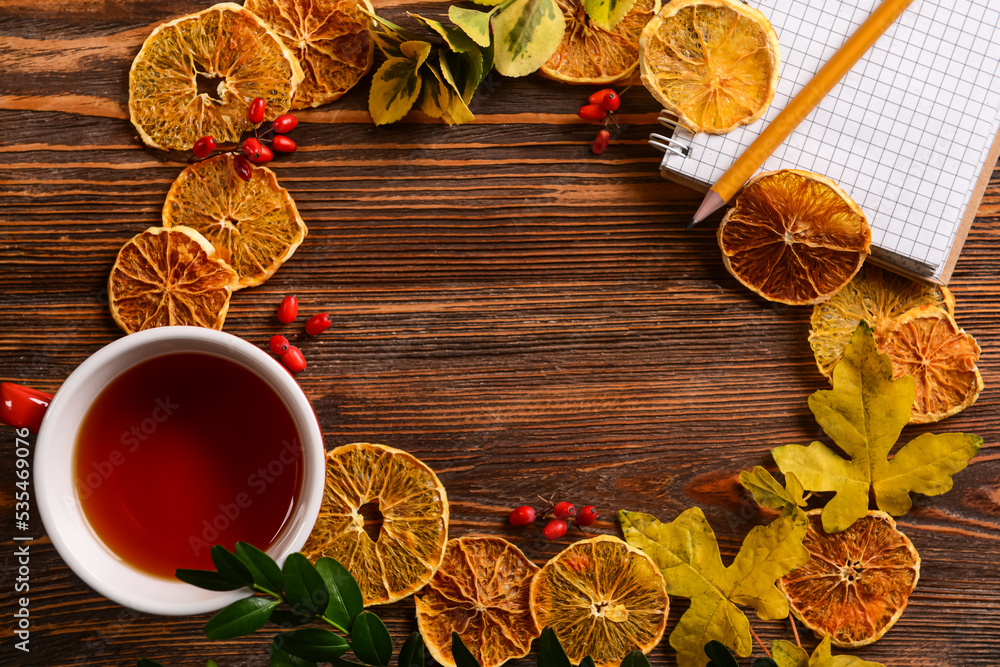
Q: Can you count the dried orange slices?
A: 13